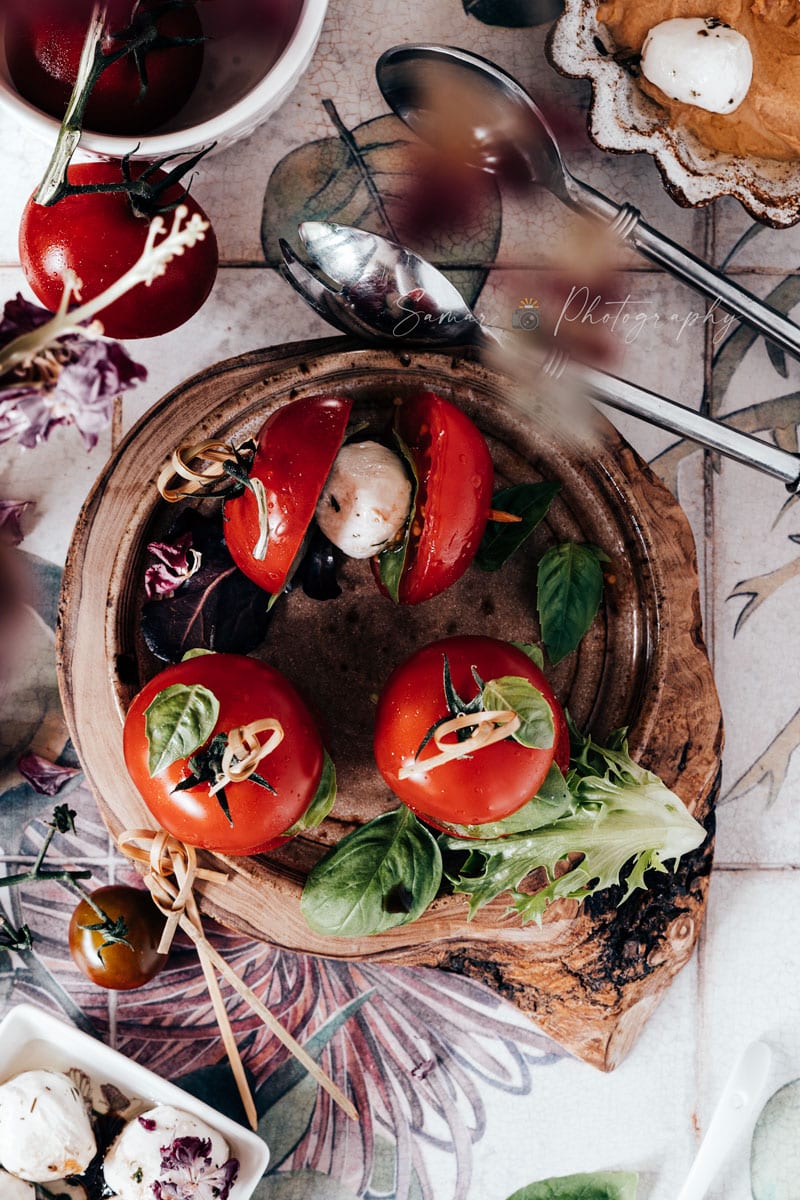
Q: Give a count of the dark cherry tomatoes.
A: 1